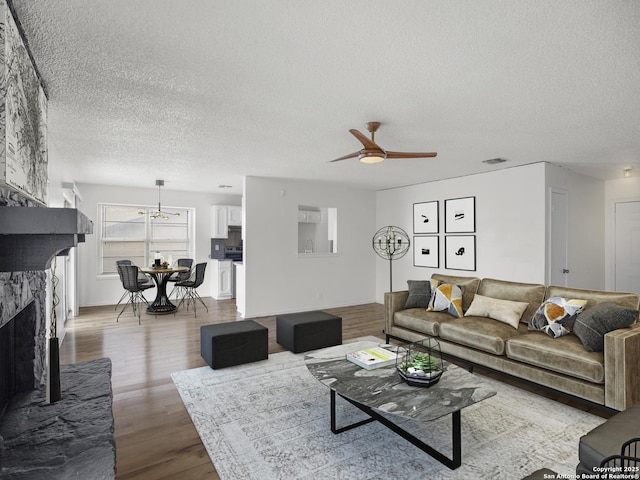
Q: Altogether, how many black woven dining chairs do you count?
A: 4